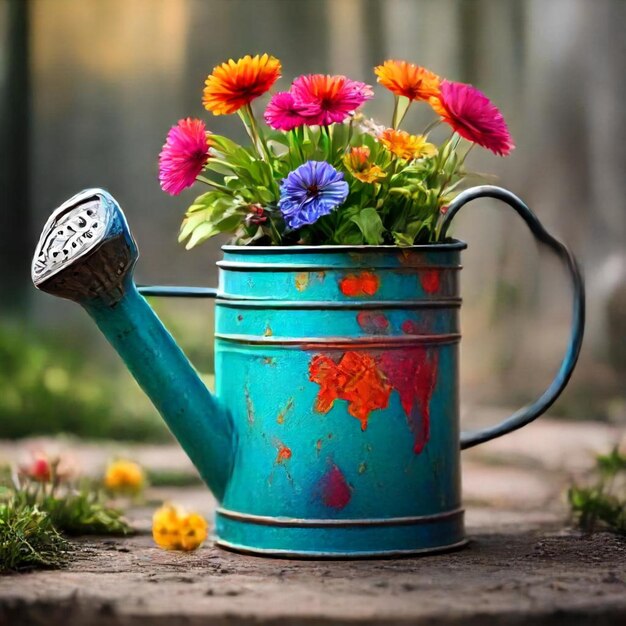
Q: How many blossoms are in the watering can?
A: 9